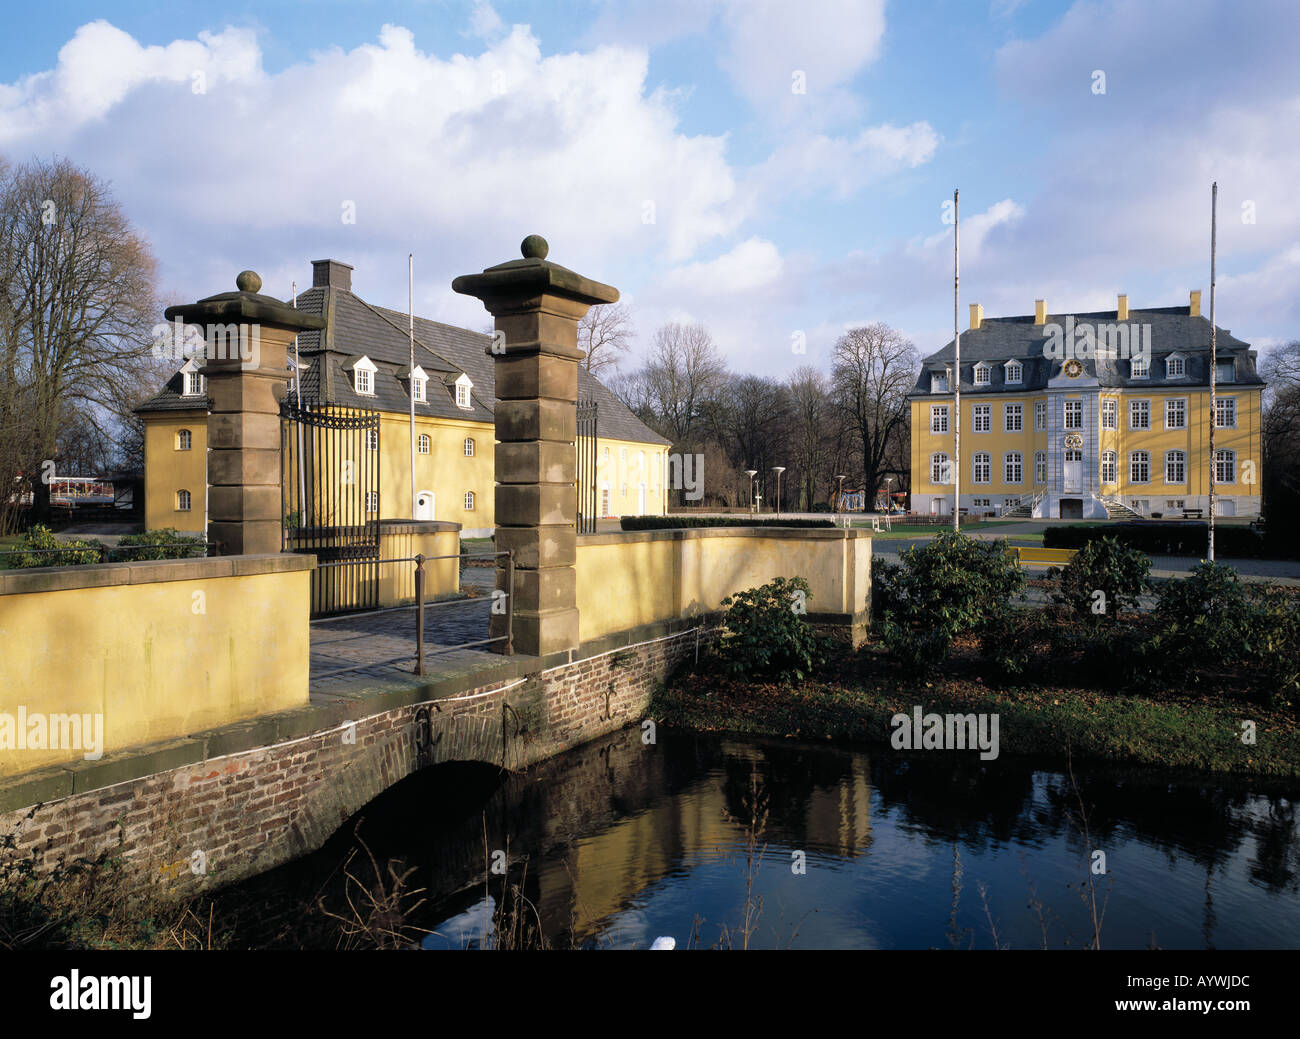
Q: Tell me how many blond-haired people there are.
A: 0